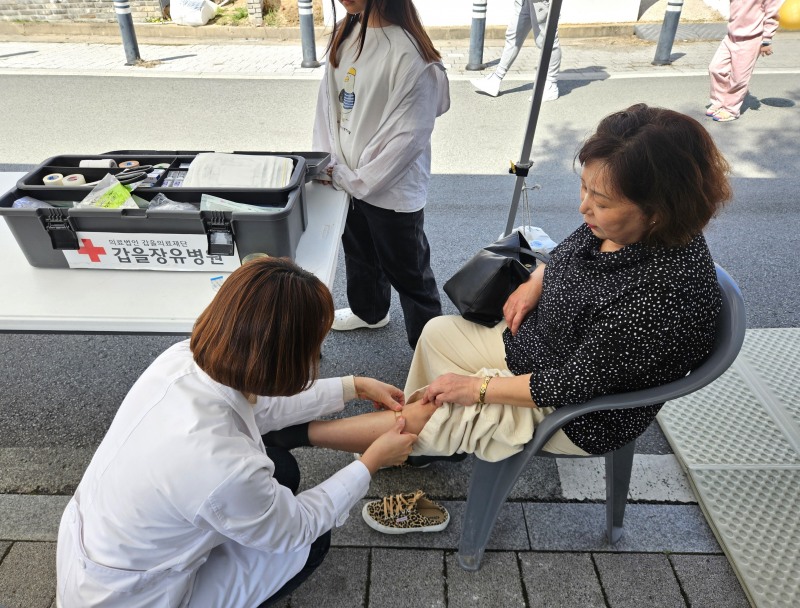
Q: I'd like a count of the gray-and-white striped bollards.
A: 4